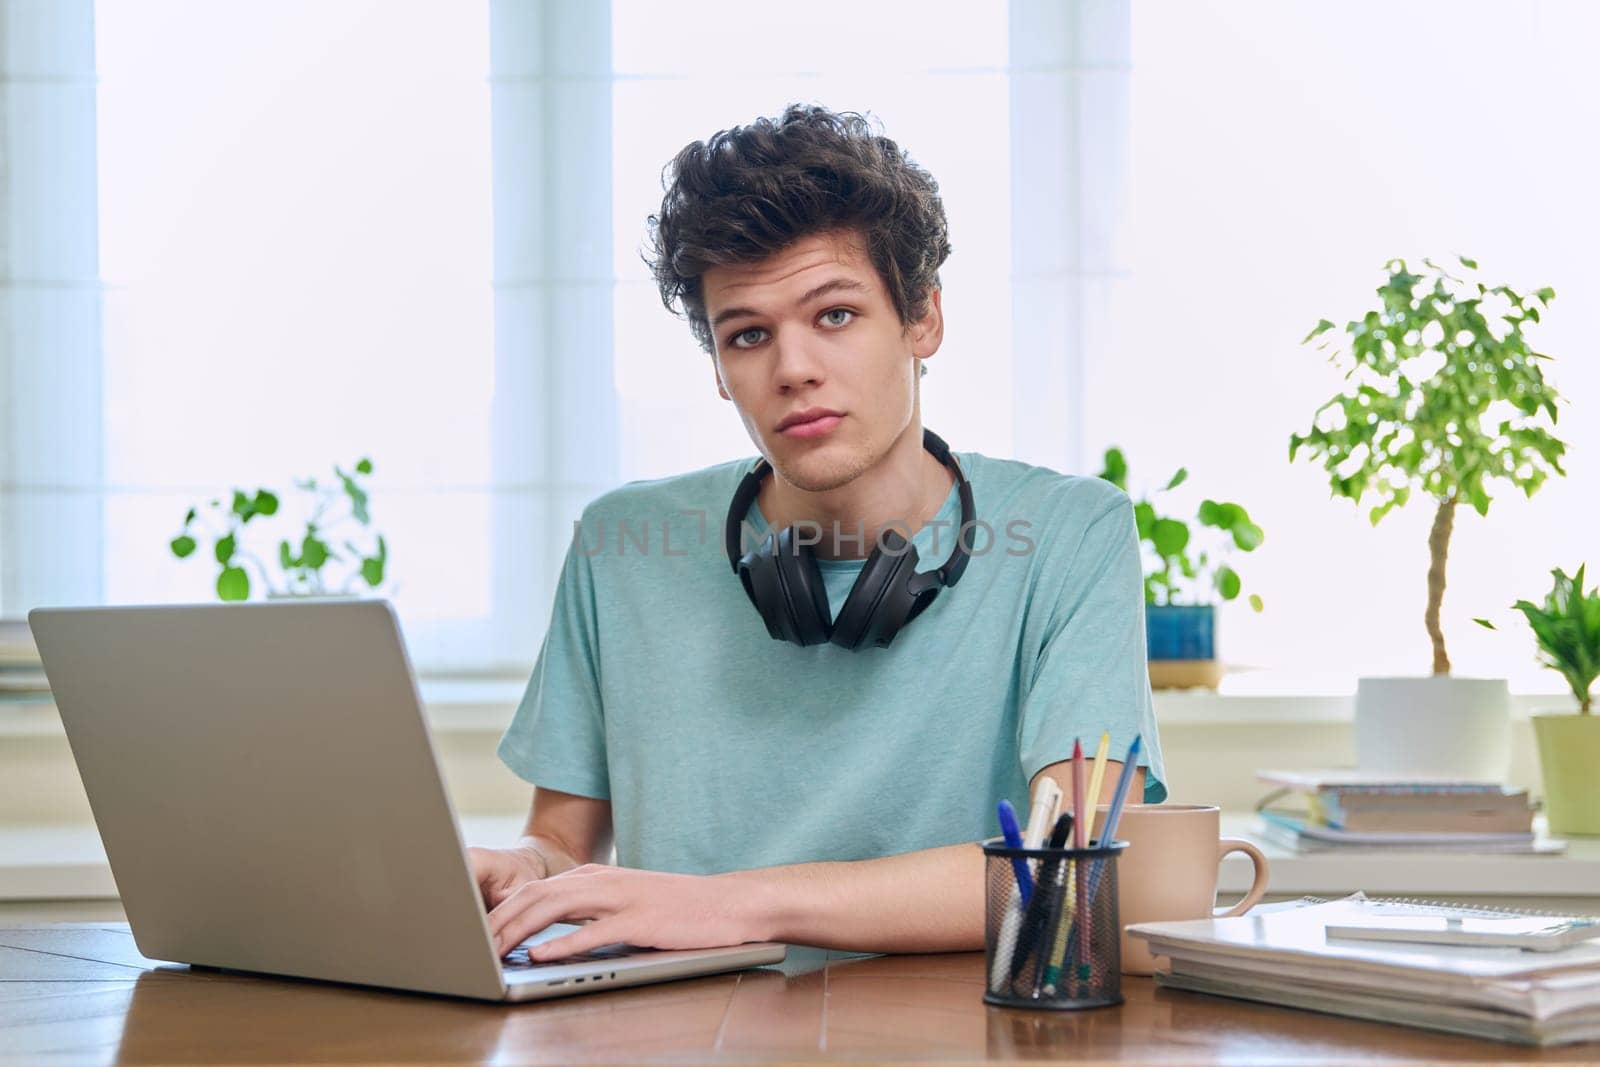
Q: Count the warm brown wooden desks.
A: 1